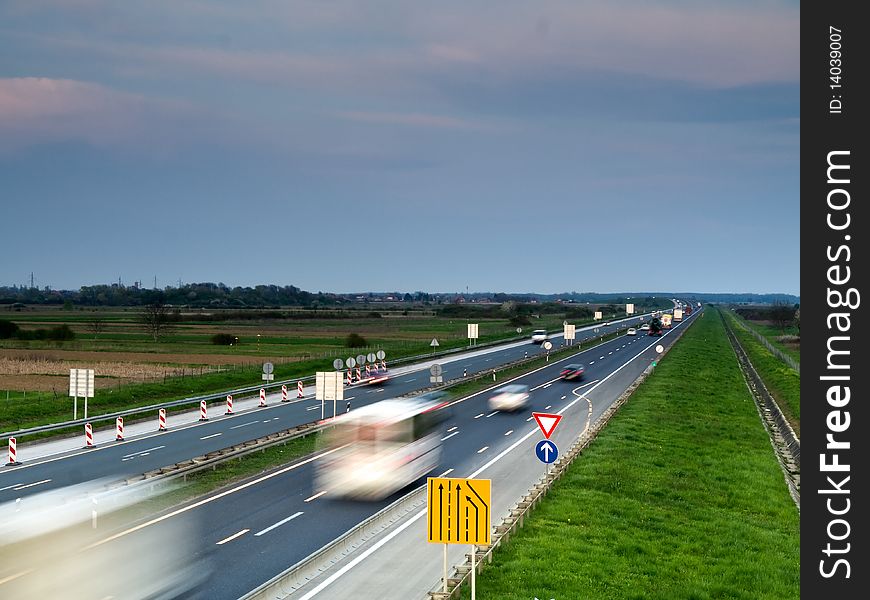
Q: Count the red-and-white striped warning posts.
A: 14